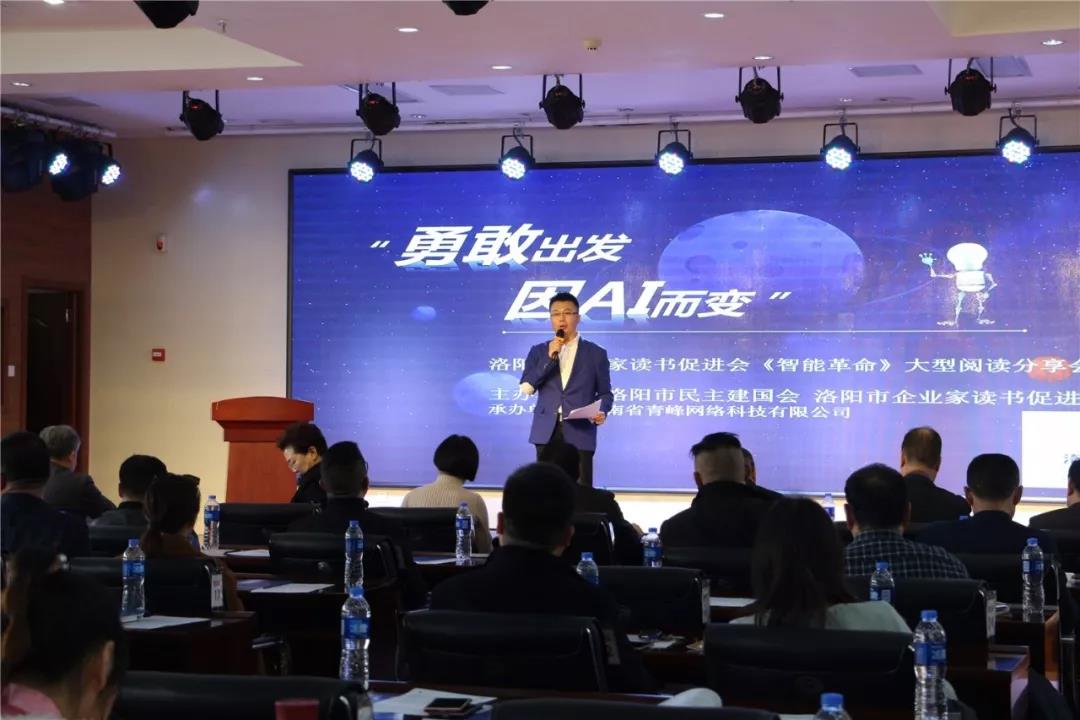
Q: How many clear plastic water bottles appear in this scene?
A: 12